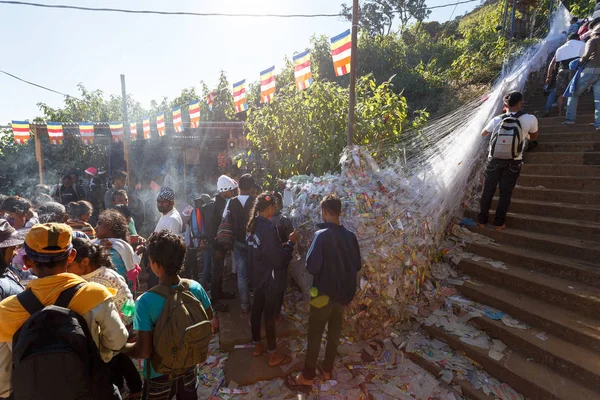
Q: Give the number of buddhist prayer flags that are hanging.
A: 14